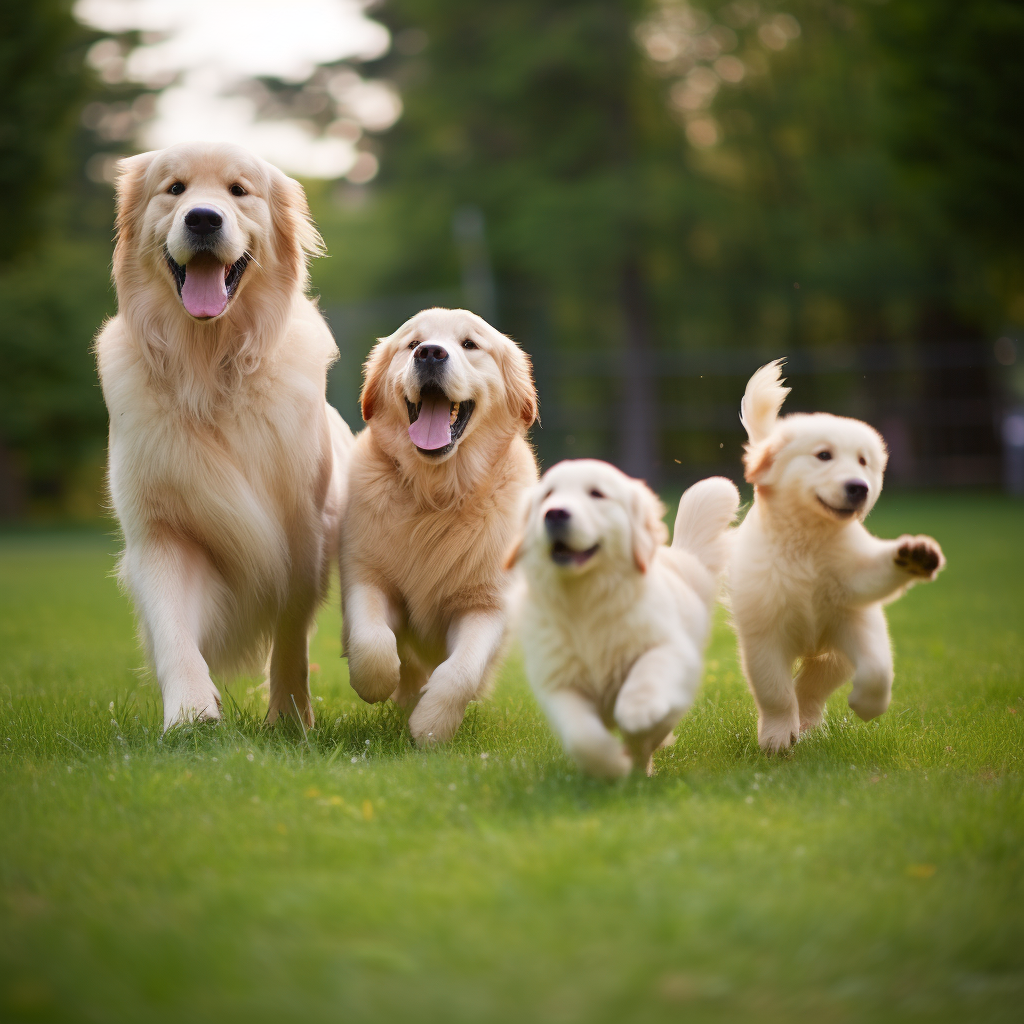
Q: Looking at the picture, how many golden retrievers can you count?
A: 4